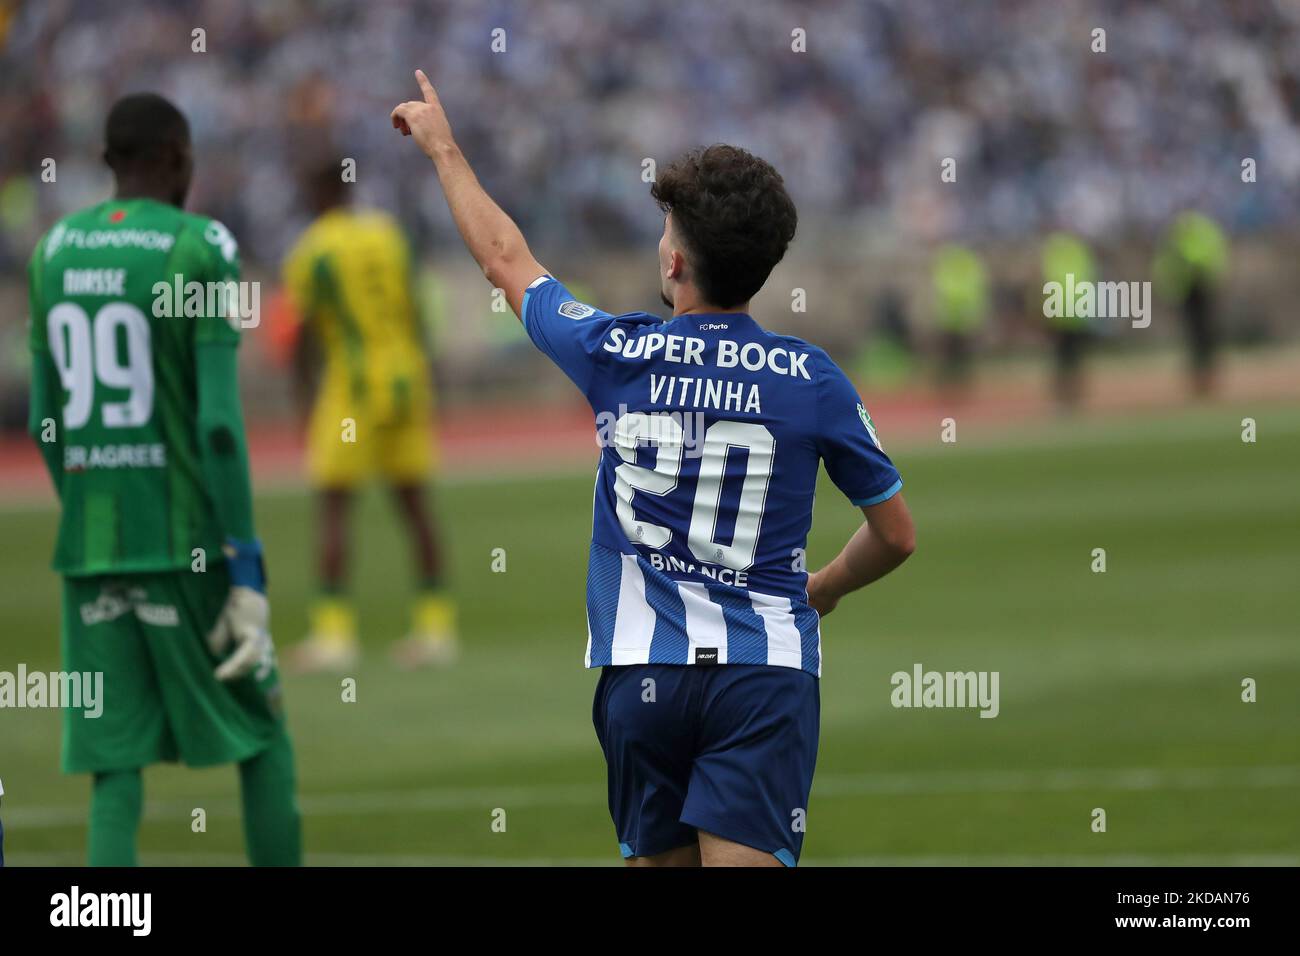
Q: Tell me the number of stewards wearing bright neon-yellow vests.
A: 3